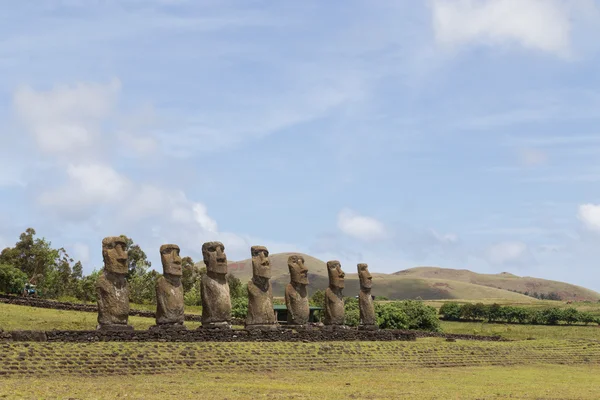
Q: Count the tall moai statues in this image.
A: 7